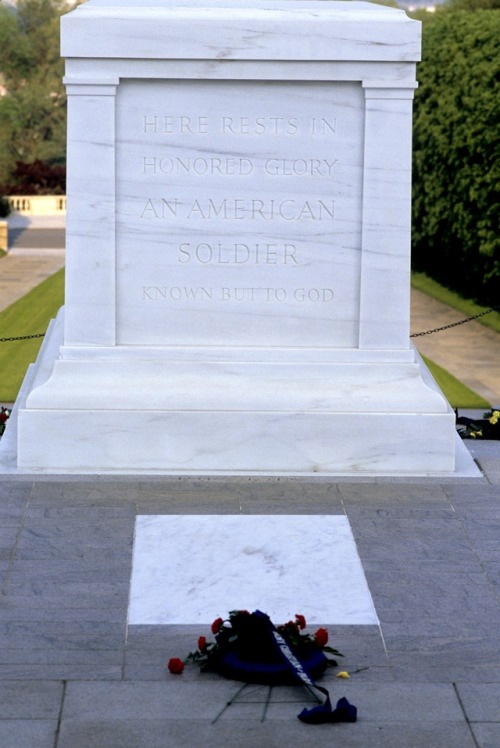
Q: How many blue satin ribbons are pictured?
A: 1